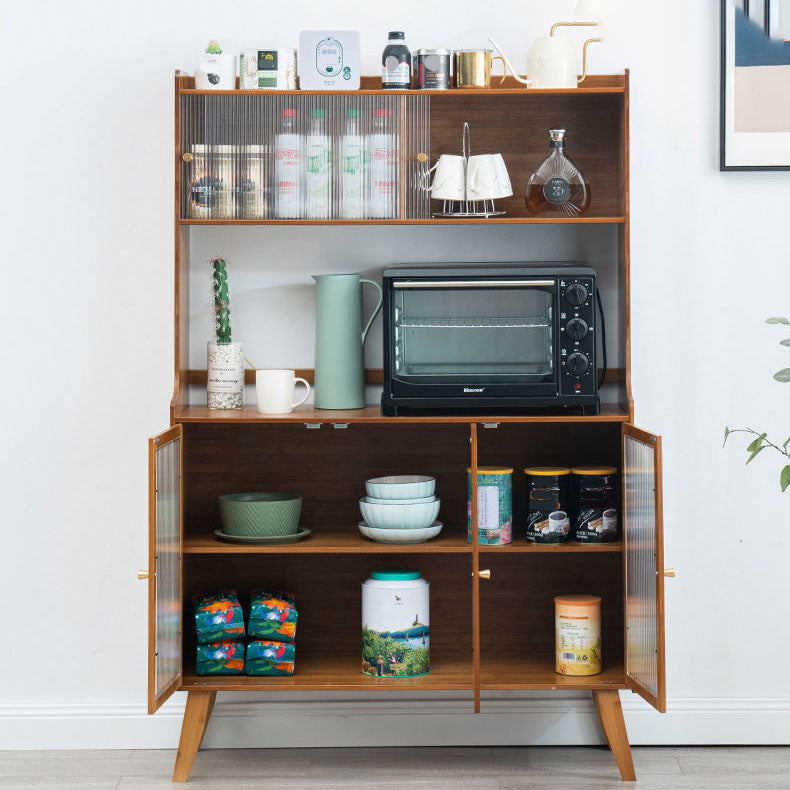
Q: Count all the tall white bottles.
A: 4